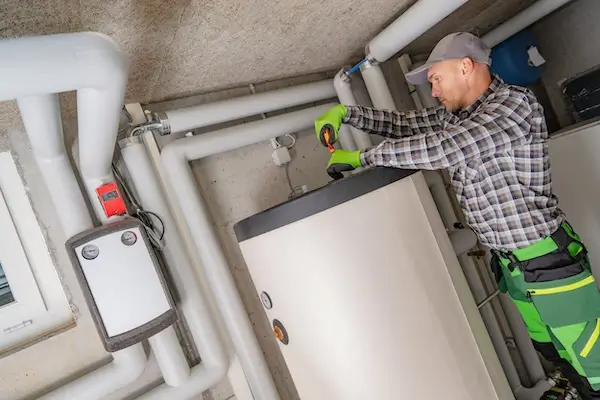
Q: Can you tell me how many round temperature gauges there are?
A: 3